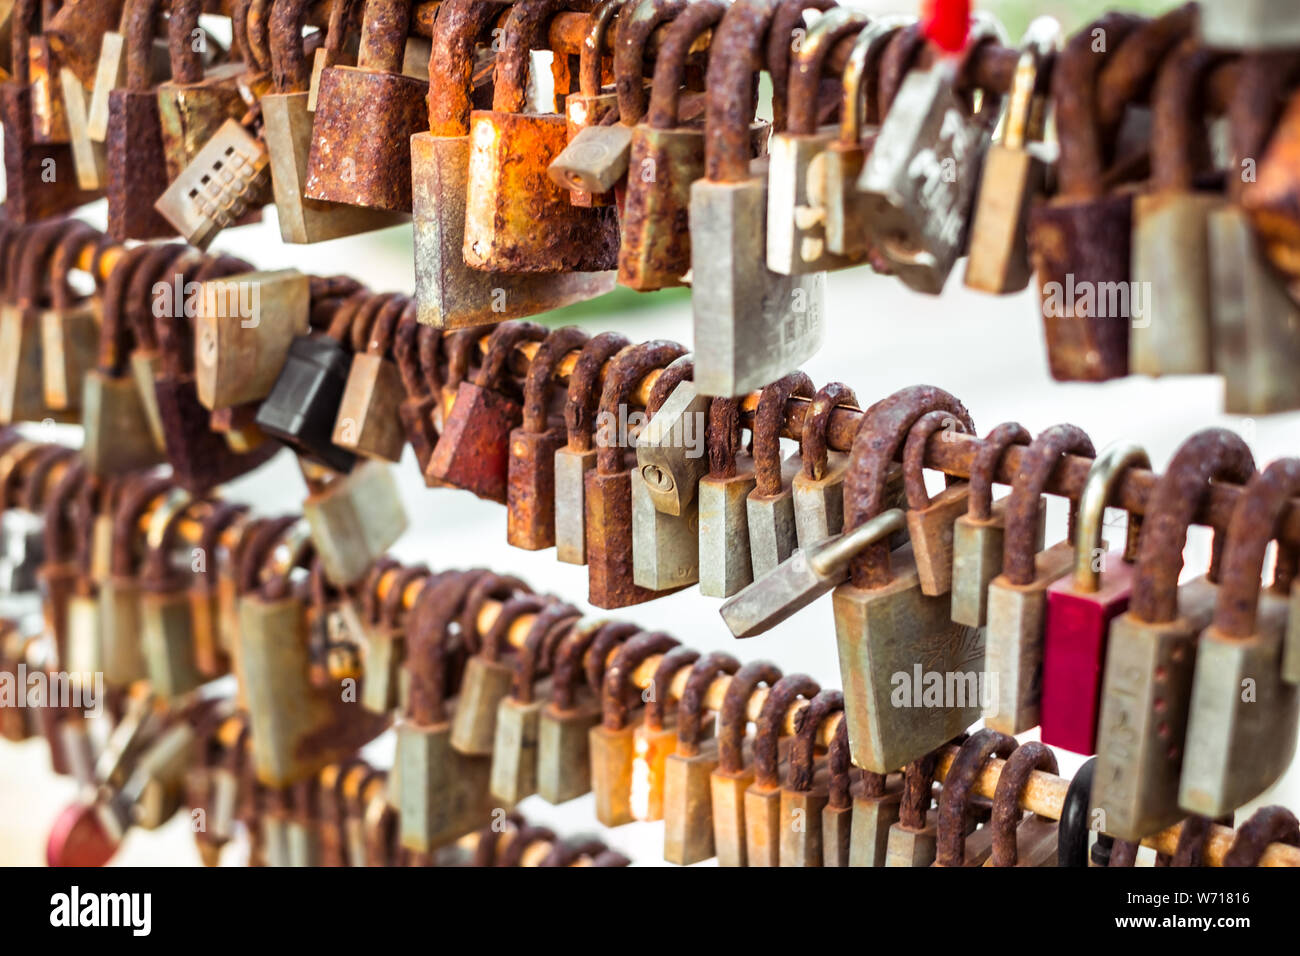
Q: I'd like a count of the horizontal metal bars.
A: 4